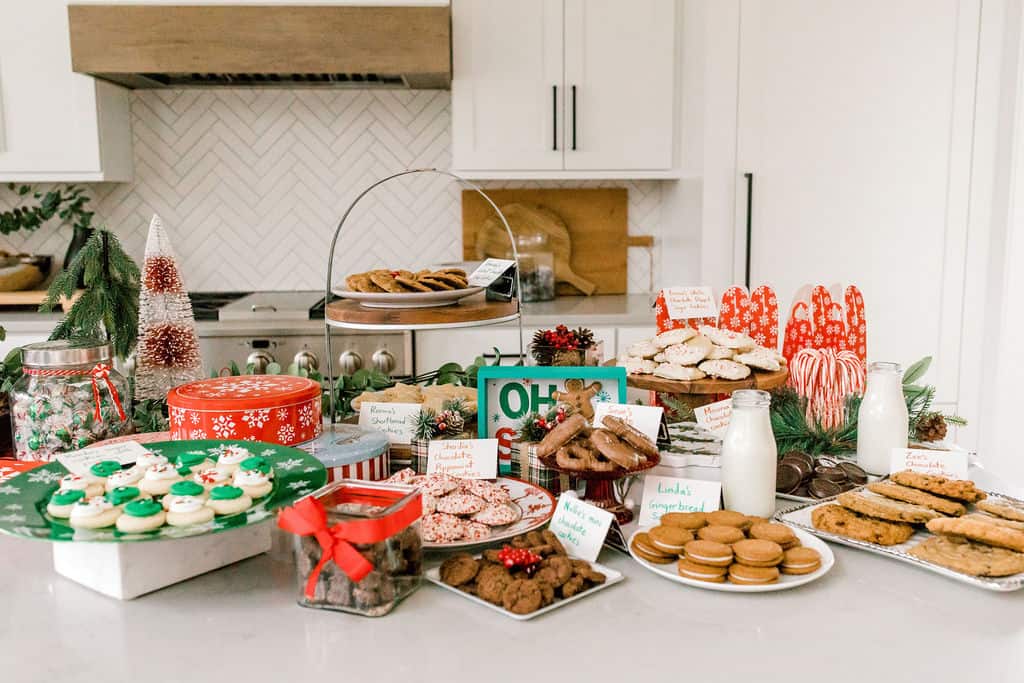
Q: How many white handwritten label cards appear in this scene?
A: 10